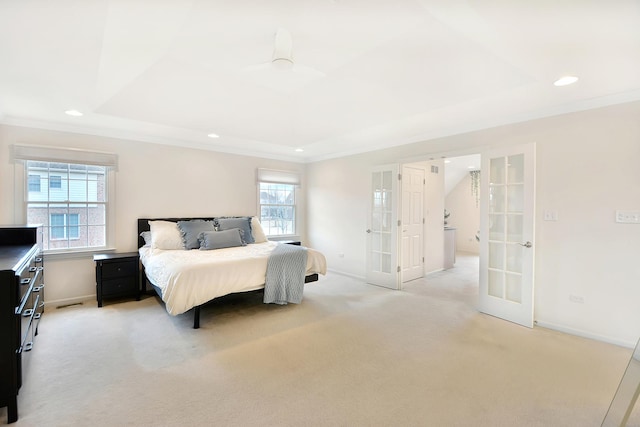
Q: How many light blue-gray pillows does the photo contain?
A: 3